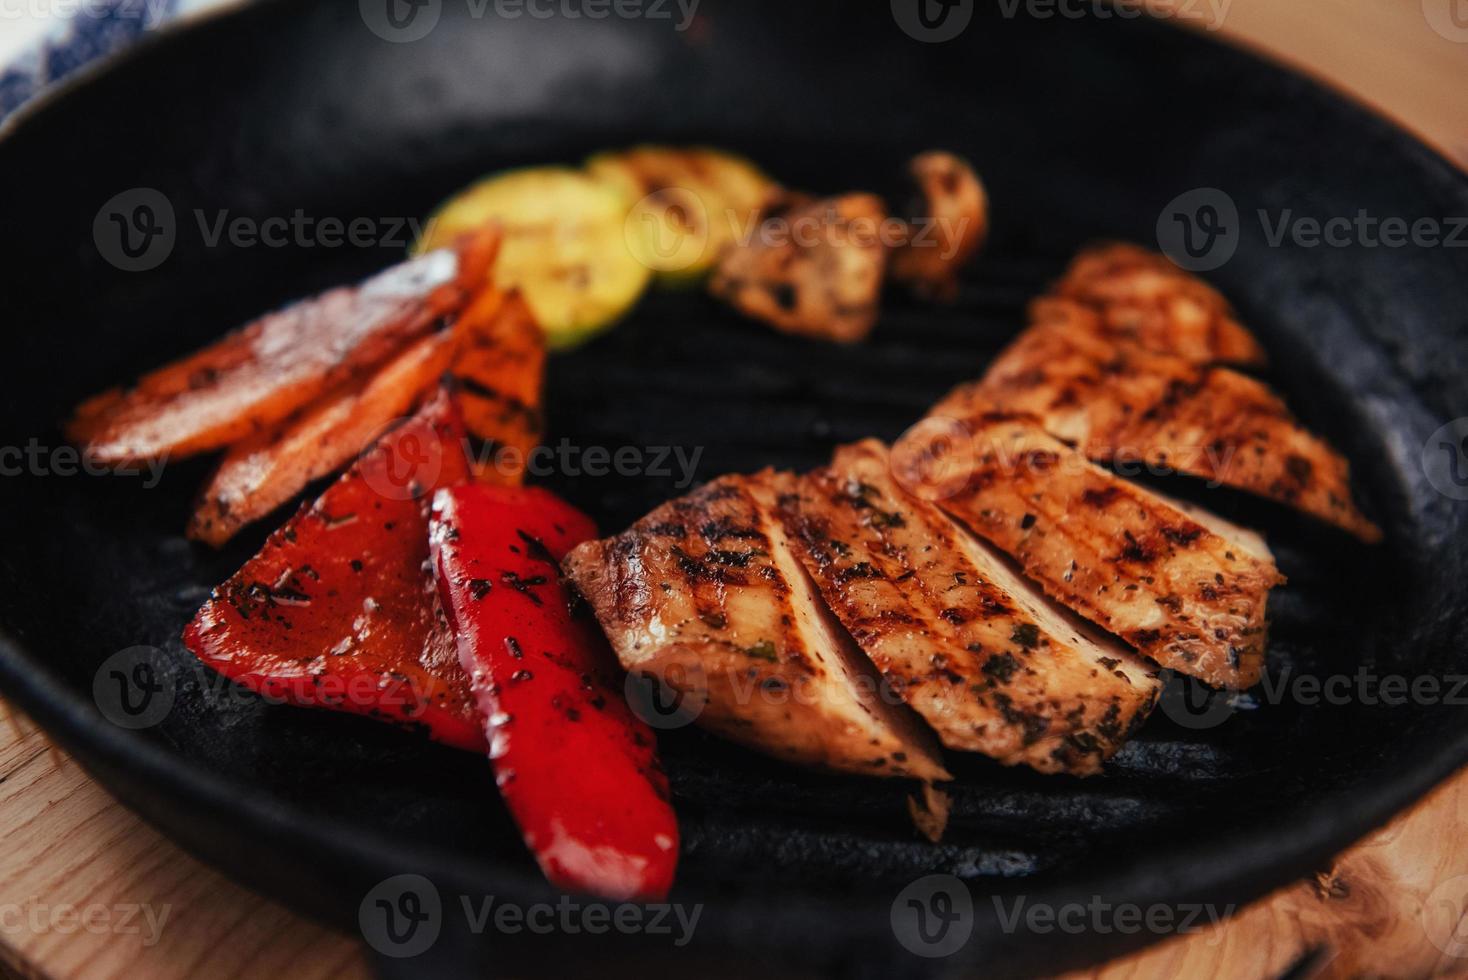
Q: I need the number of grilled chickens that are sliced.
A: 5